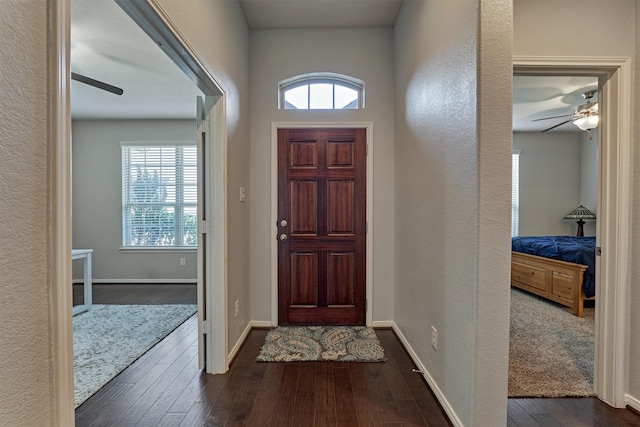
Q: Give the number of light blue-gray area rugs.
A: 1